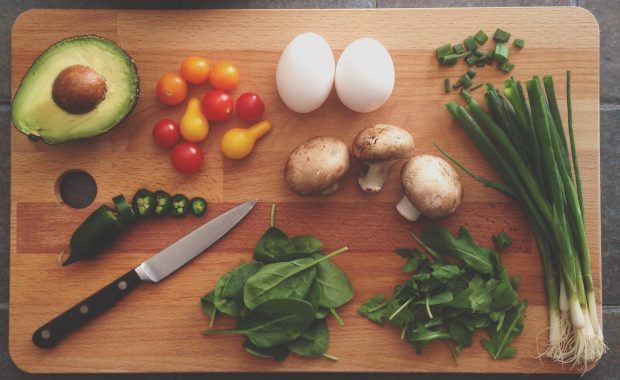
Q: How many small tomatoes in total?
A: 9